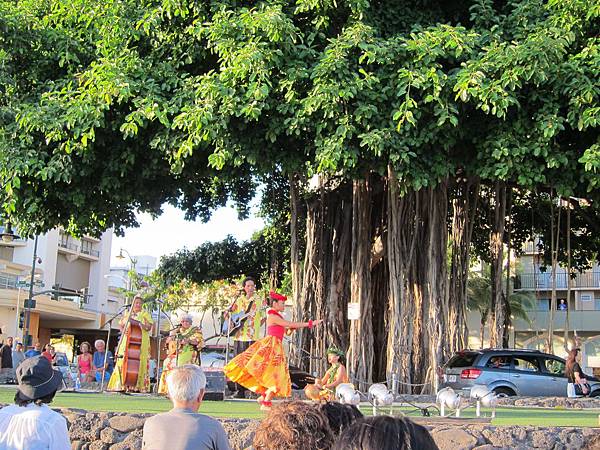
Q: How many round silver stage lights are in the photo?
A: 4